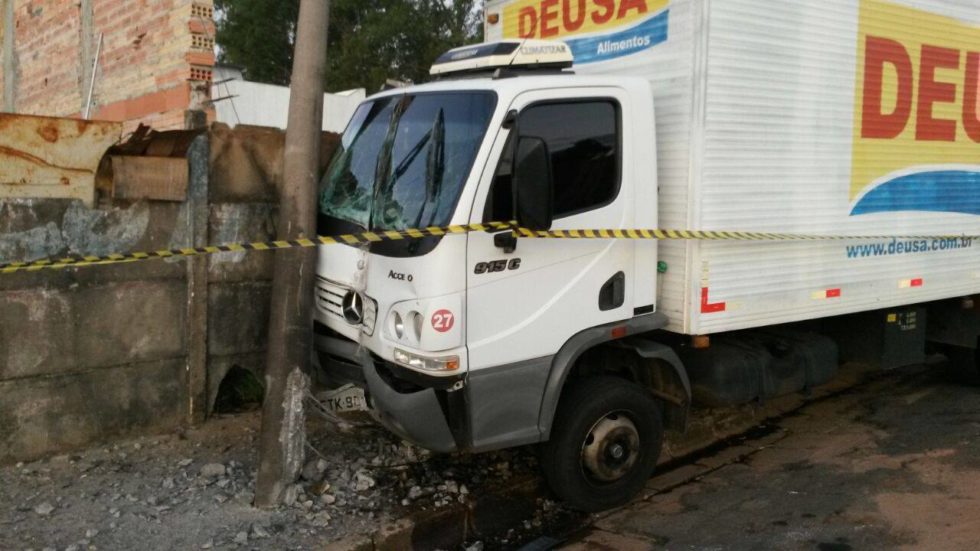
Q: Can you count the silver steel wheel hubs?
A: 1